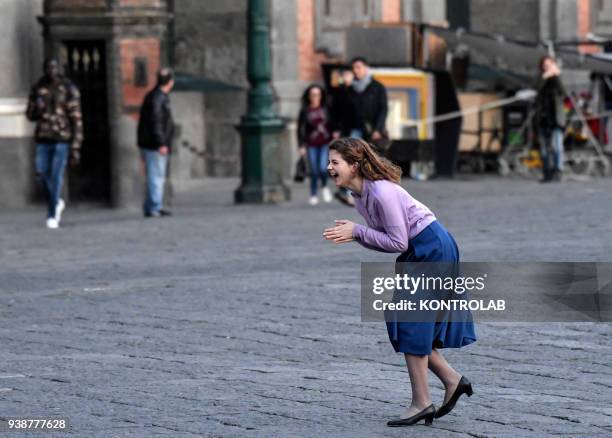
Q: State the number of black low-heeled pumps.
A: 2